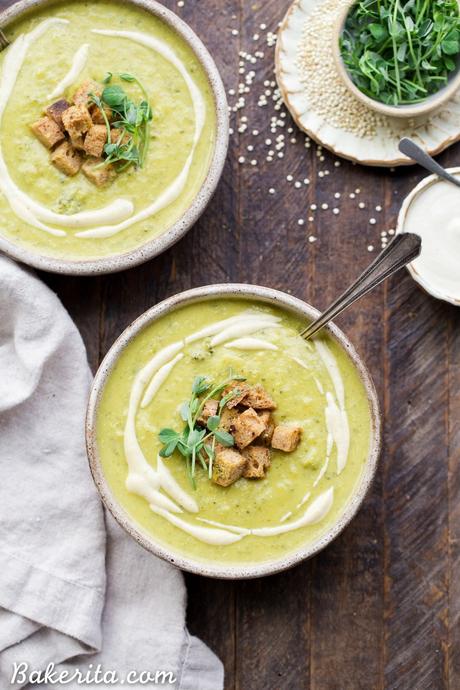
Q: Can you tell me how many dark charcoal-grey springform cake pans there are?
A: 0